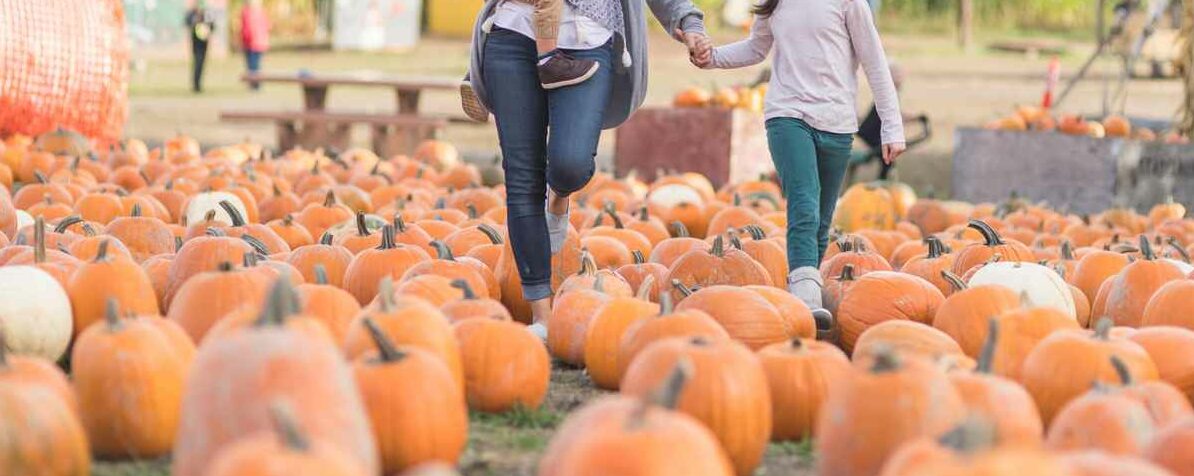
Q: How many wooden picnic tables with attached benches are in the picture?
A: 1